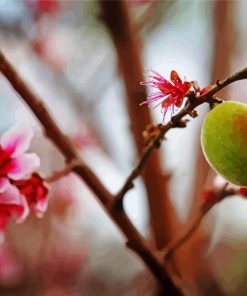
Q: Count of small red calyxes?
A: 5